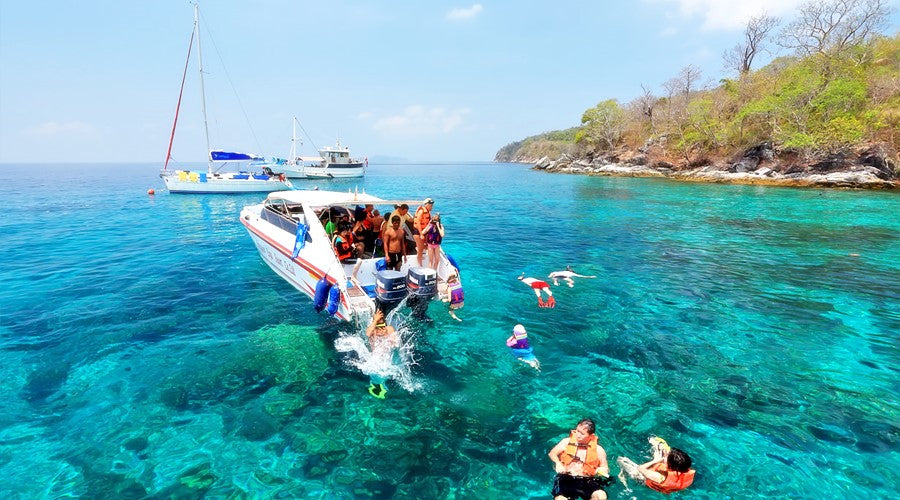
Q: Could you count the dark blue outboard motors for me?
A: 2